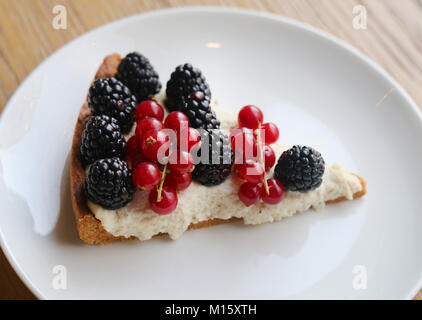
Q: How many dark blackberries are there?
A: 8